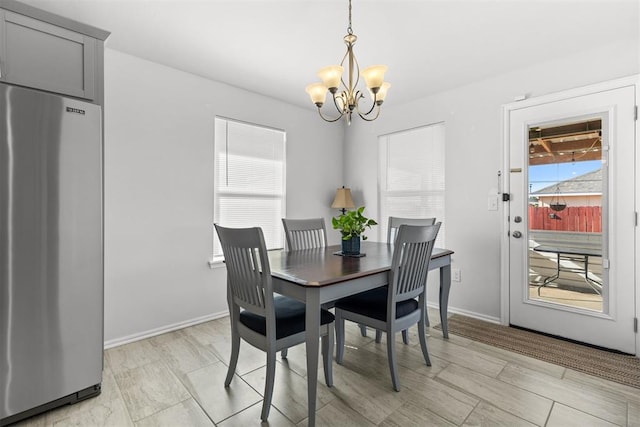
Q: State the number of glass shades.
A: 5